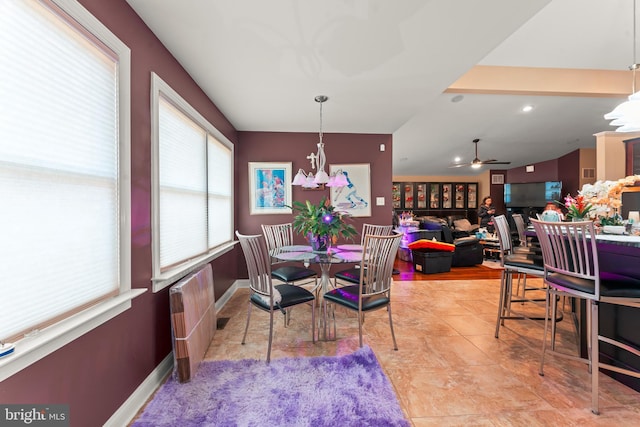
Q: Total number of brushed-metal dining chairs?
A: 4